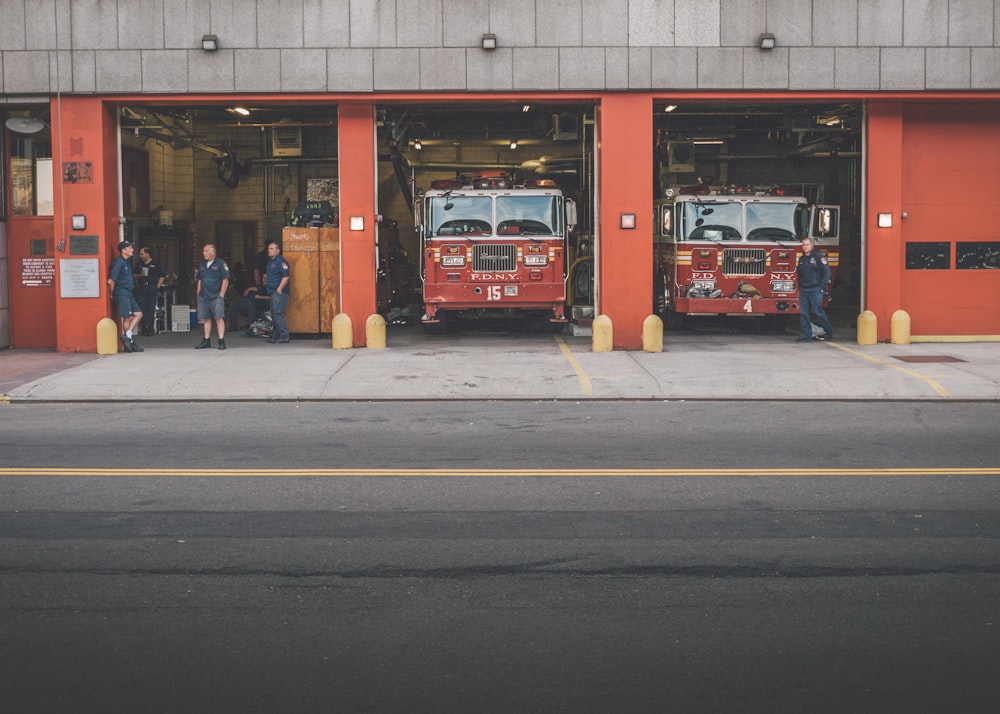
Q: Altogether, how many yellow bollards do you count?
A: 7